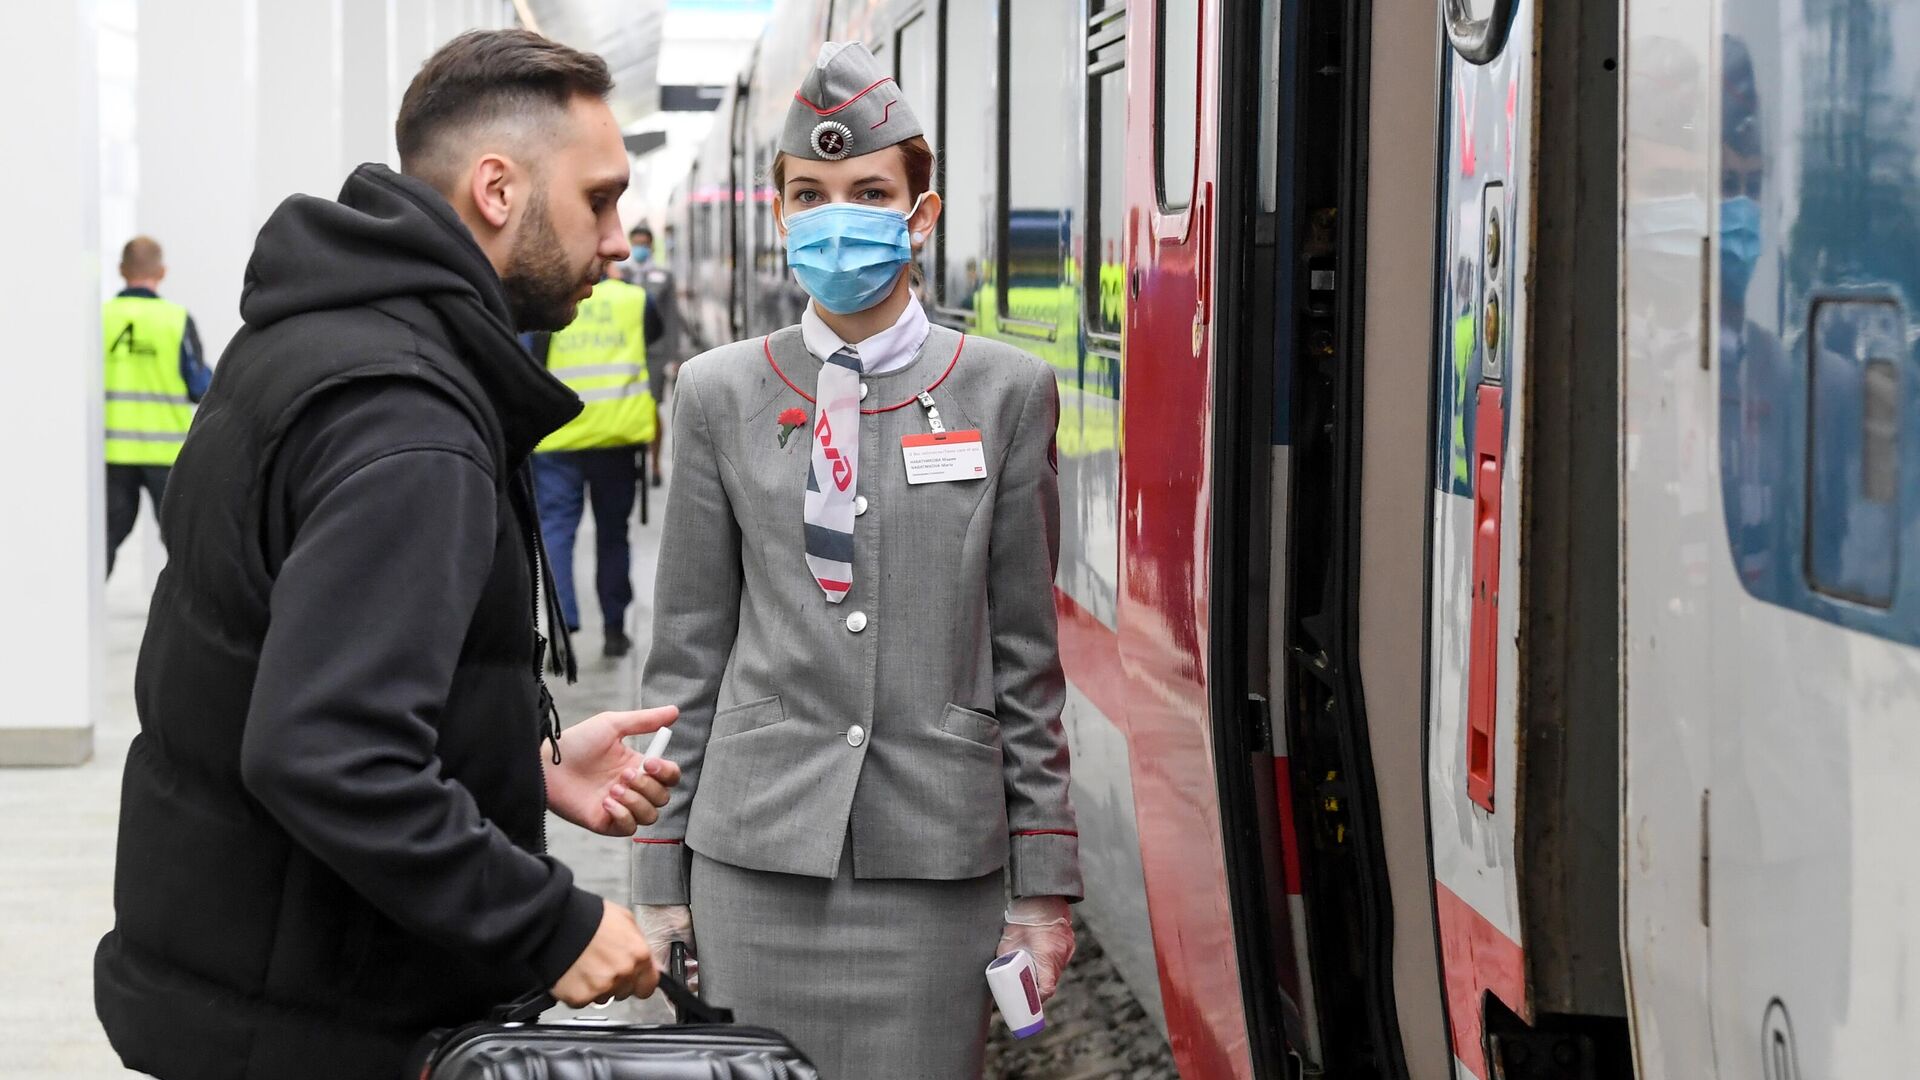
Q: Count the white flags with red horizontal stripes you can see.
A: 0